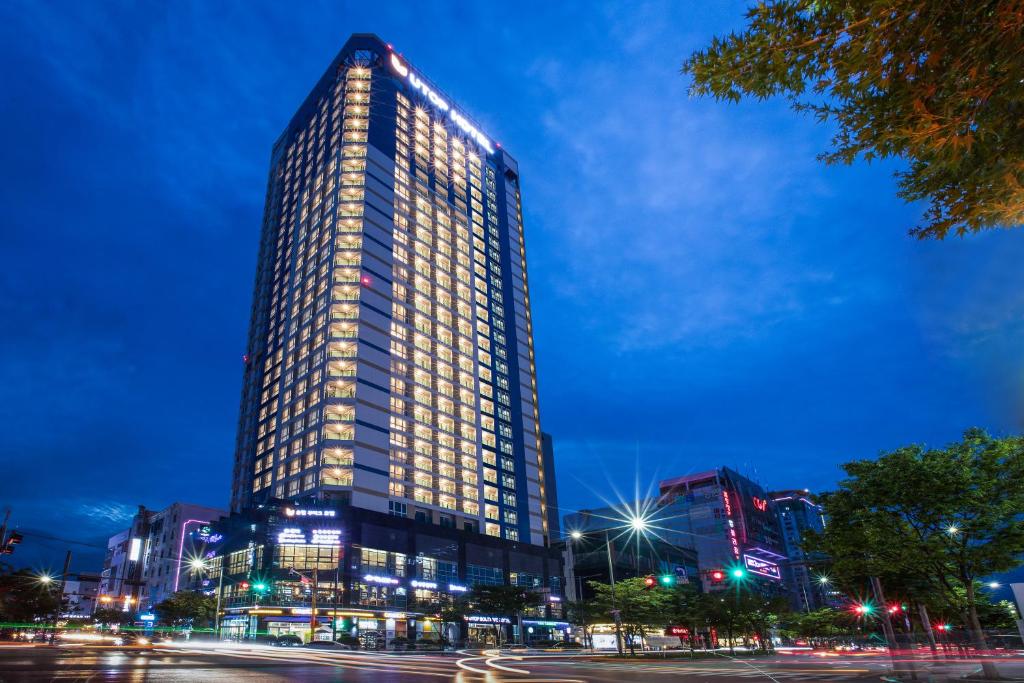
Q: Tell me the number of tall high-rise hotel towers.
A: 1